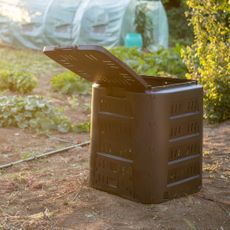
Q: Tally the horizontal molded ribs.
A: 6